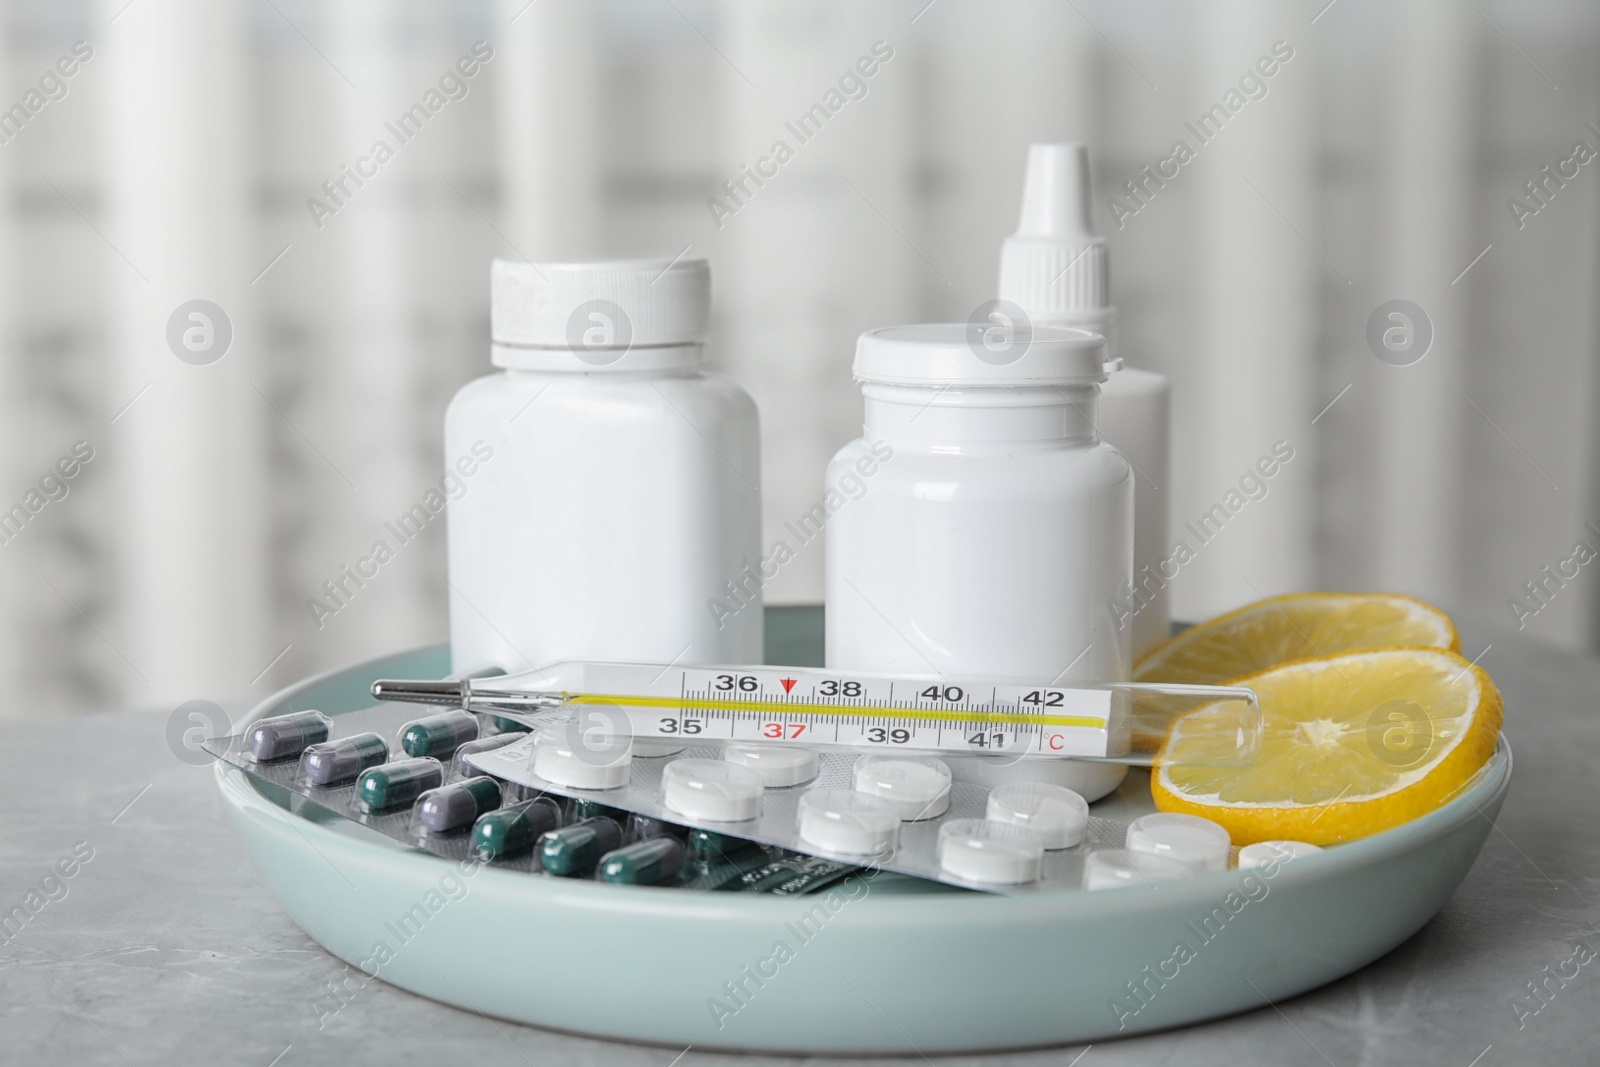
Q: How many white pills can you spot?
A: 11